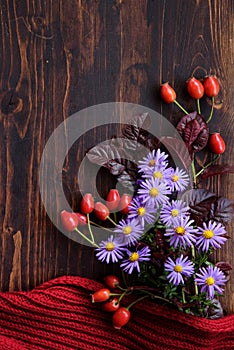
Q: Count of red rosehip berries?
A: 14